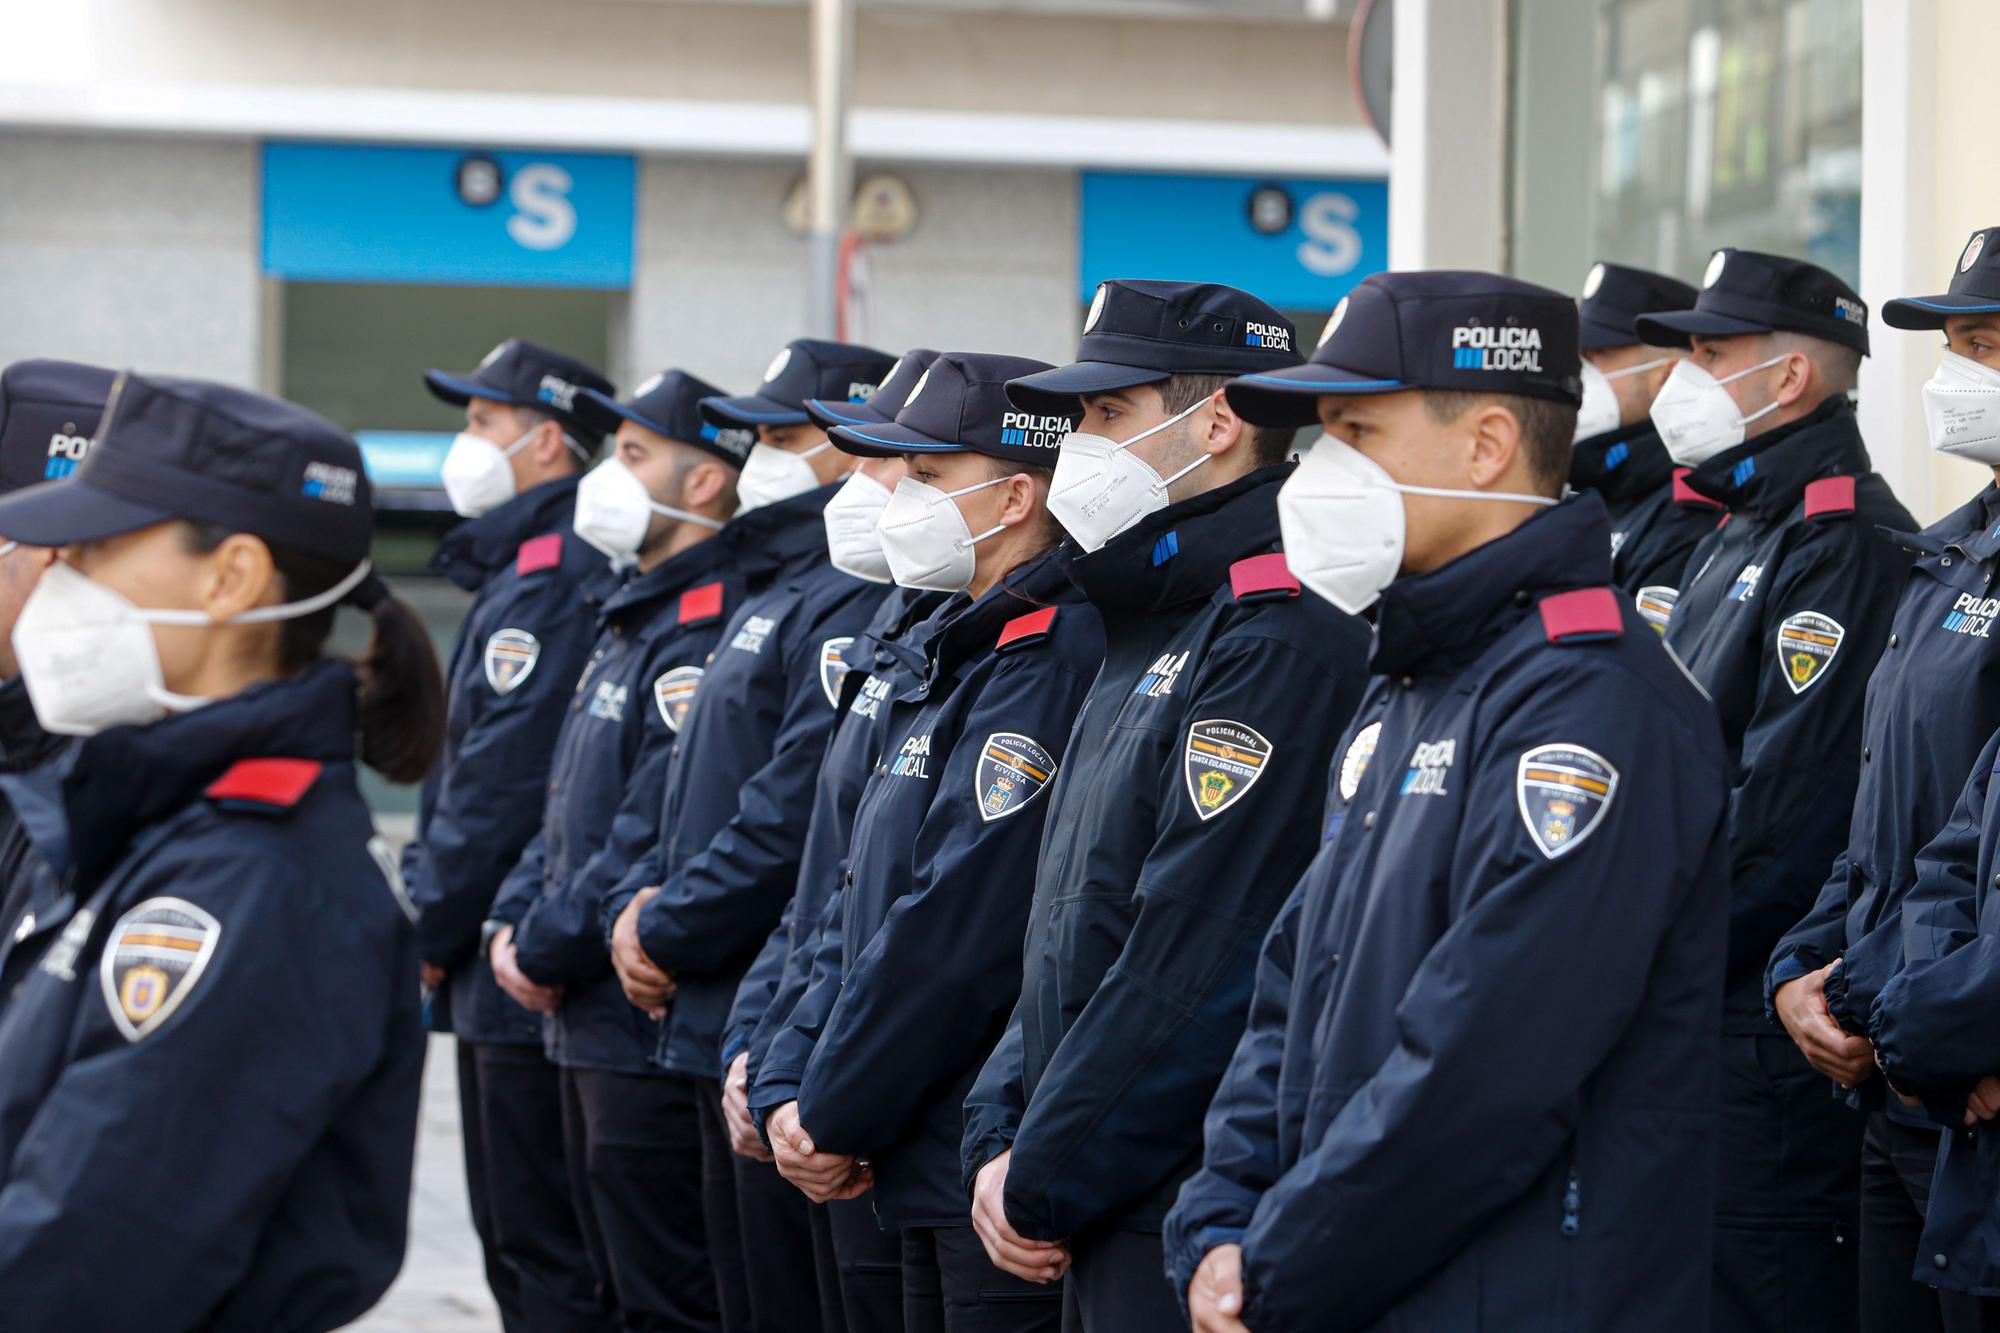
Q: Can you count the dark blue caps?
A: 12